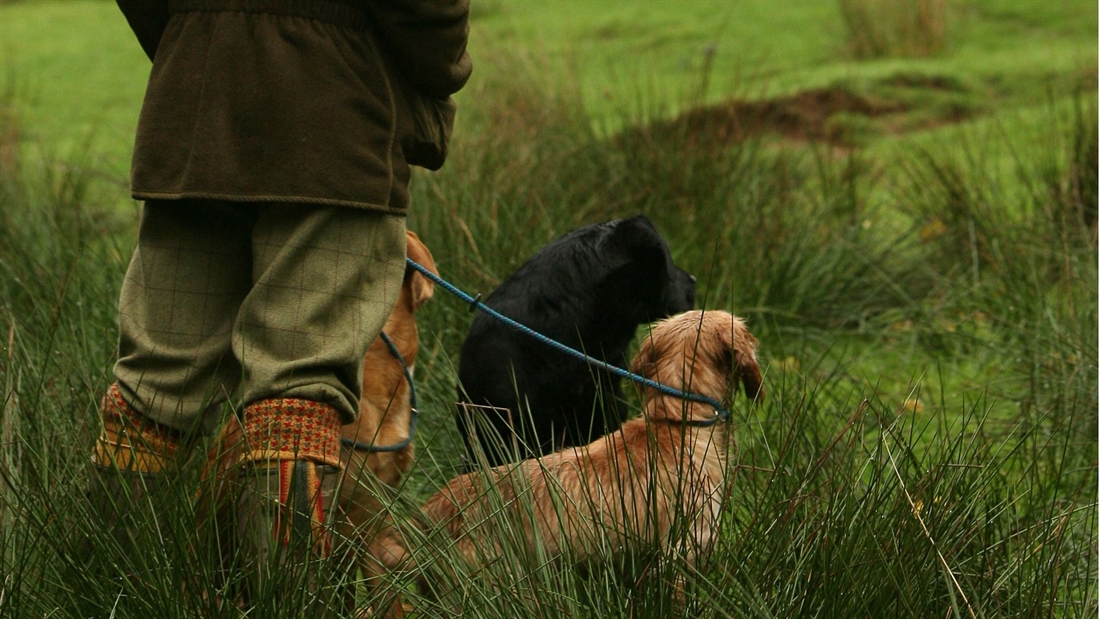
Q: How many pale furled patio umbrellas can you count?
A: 0